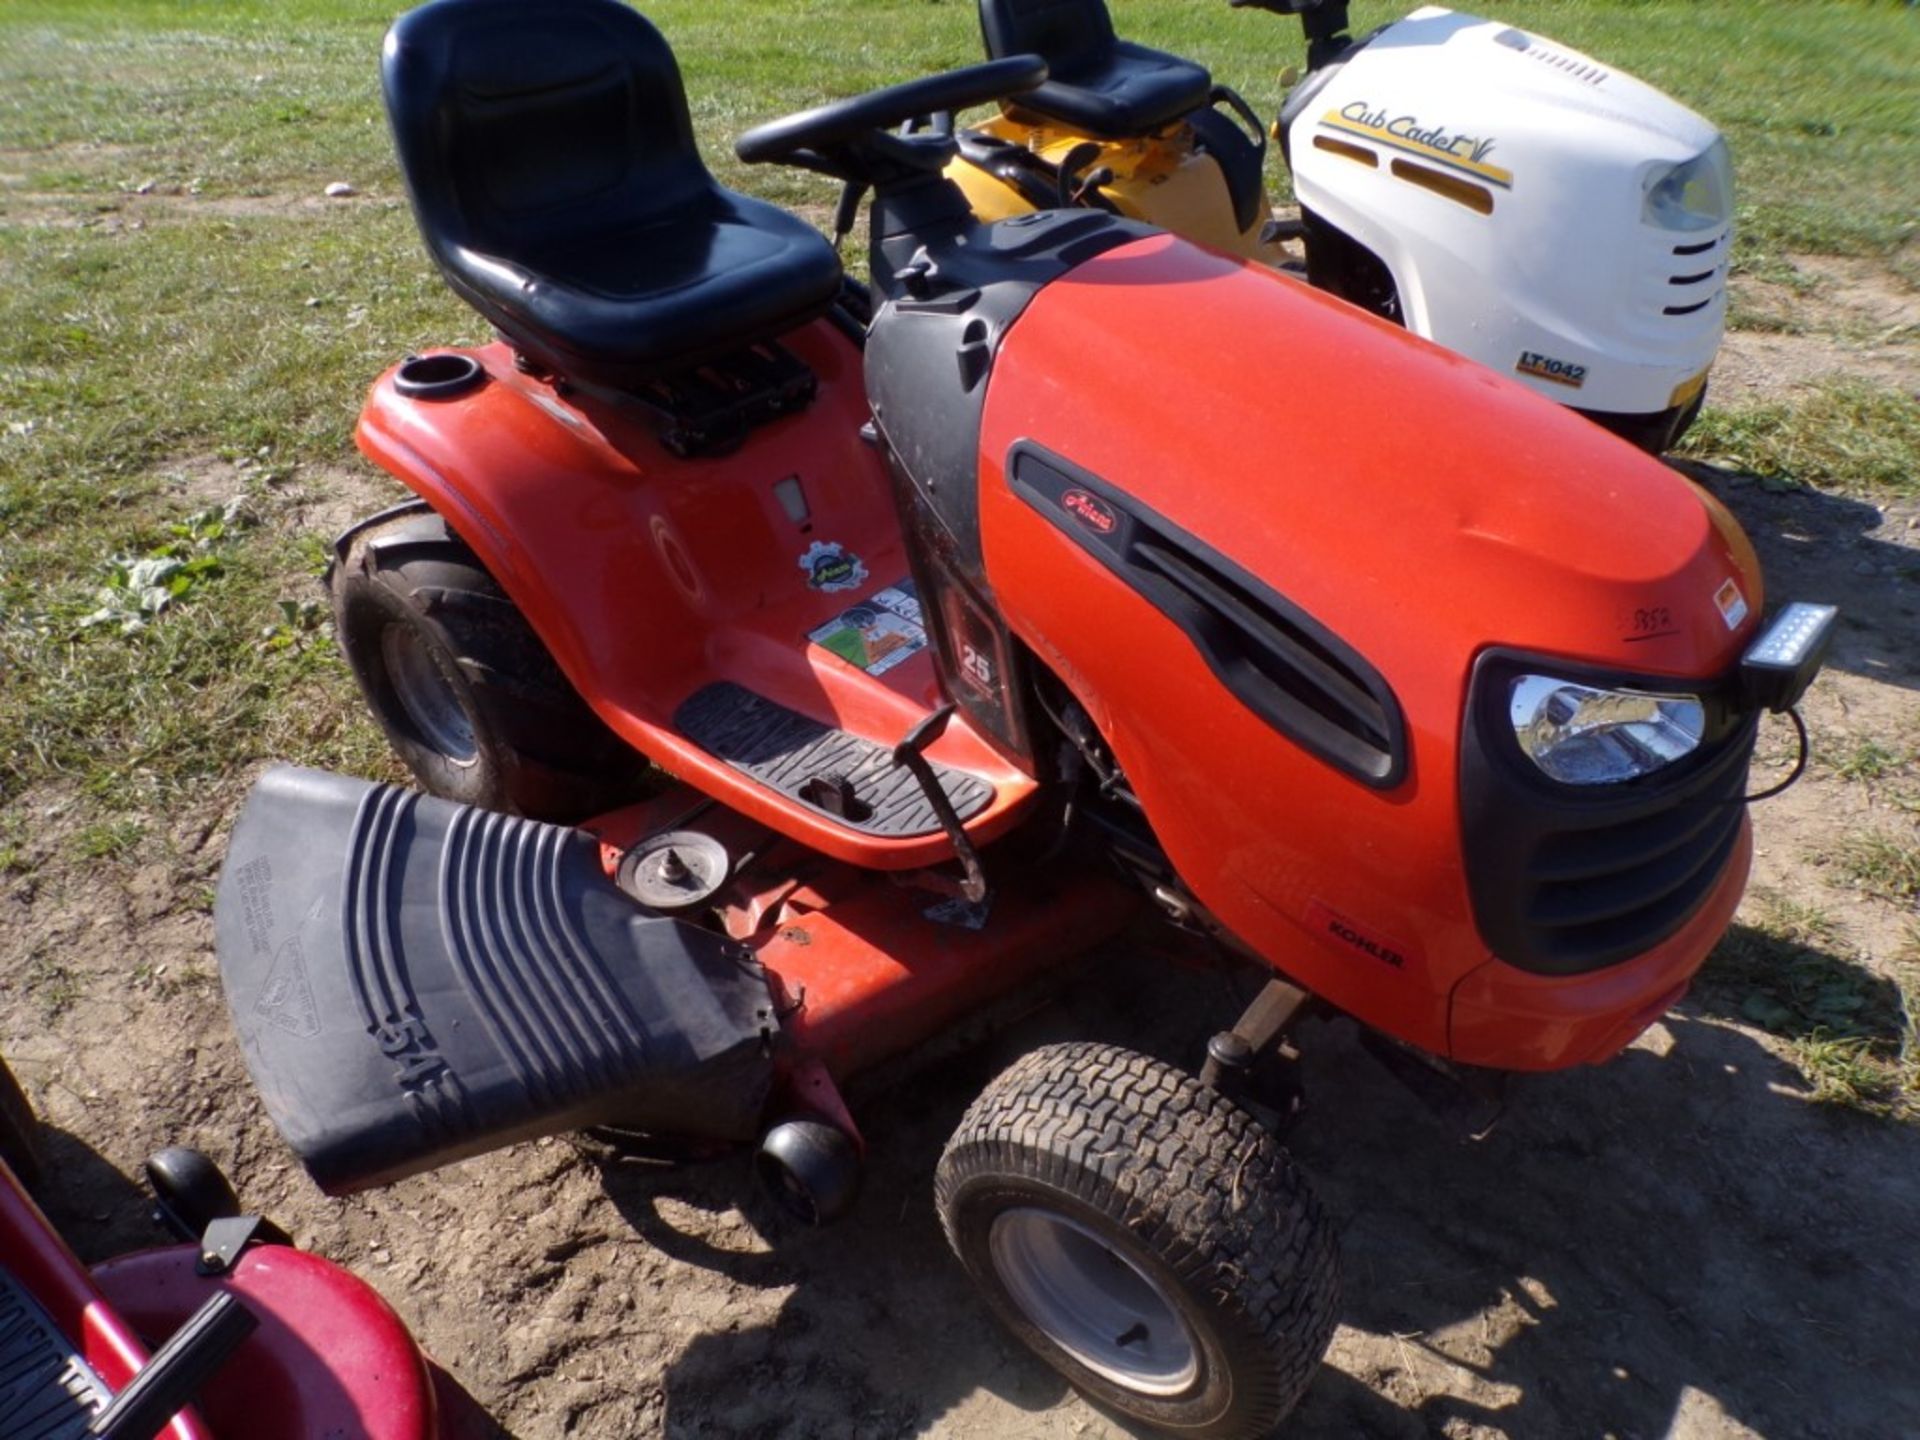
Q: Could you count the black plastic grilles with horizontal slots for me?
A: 1